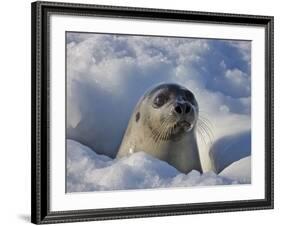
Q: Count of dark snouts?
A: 1